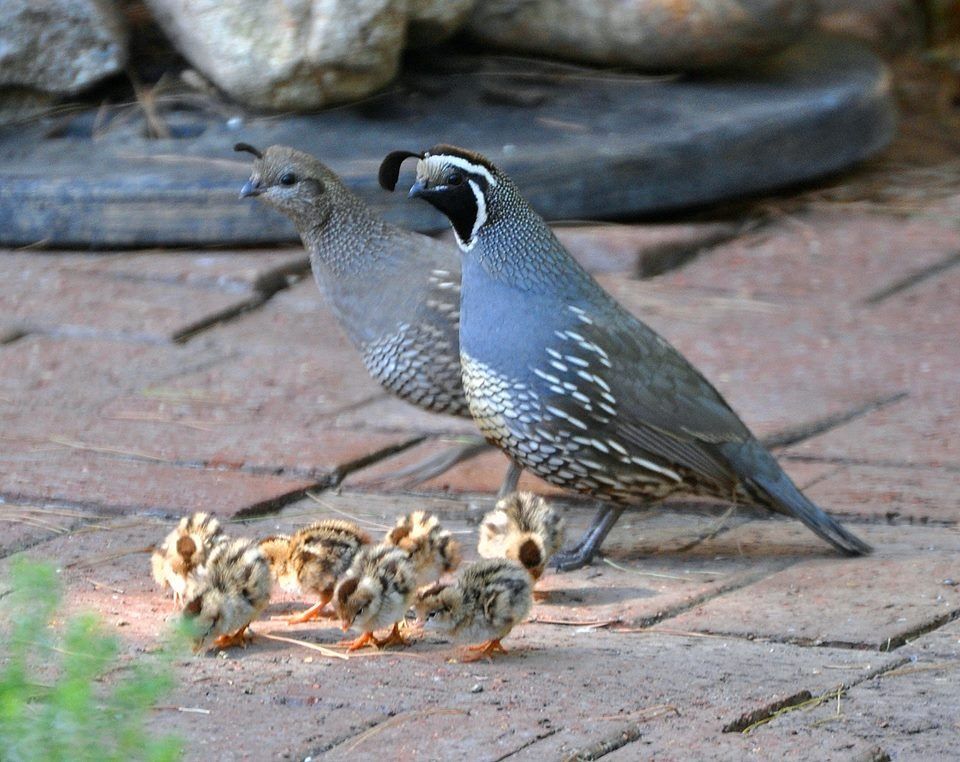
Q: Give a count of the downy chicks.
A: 7